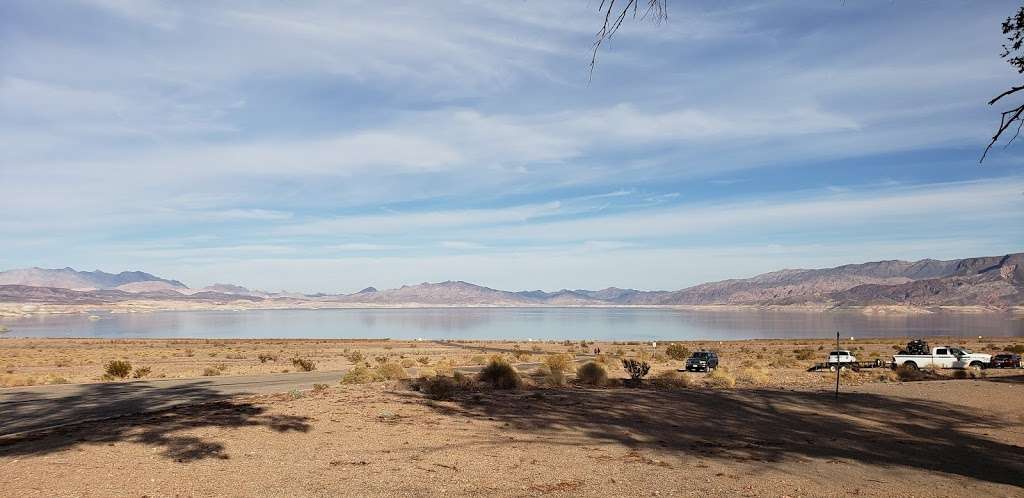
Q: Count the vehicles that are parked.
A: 4